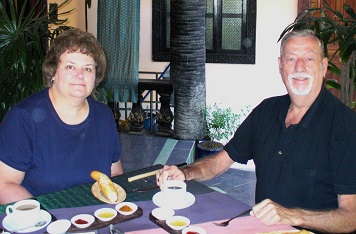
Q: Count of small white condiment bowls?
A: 7